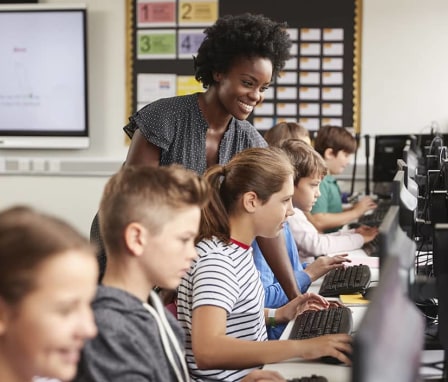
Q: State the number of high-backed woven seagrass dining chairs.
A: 0